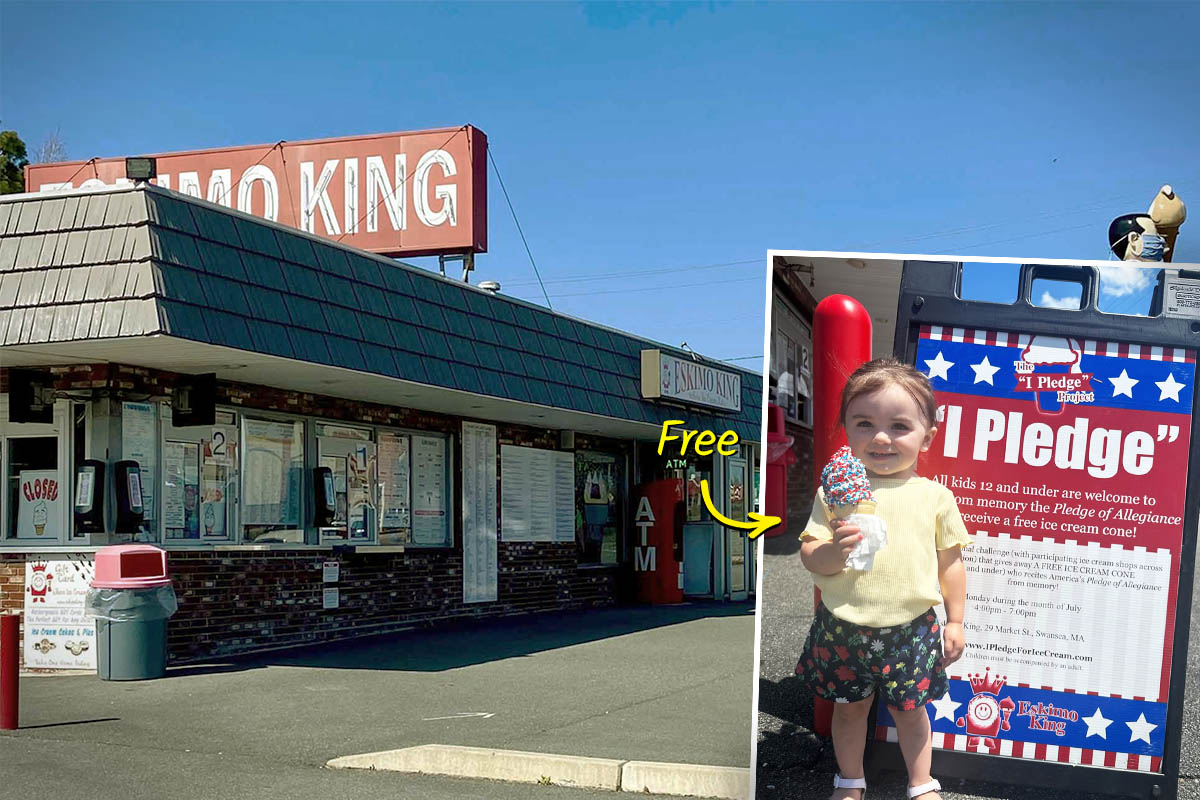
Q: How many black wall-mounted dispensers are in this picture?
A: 3